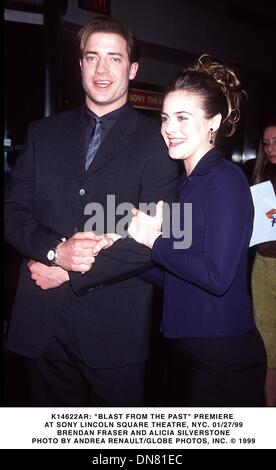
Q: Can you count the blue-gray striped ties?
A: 1